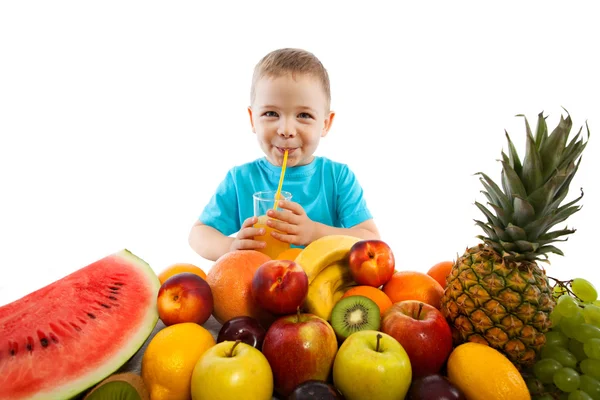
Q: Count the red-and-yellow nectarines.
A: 3